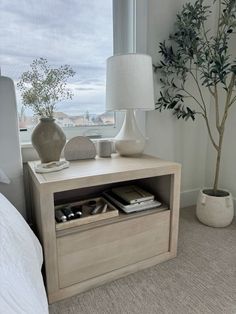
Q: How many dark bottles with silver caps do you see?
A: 3